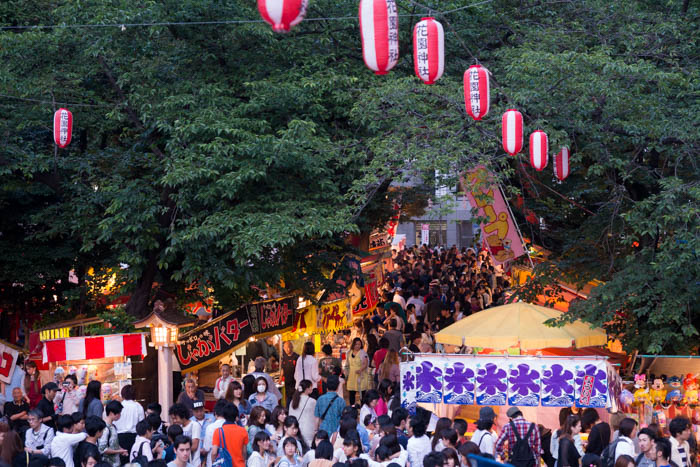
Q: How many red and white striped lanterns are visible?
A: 8